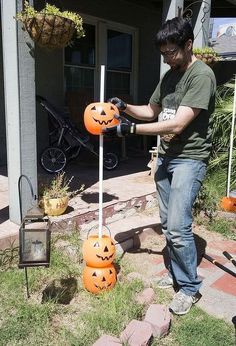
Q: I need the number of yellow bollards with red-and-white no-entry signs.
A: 0